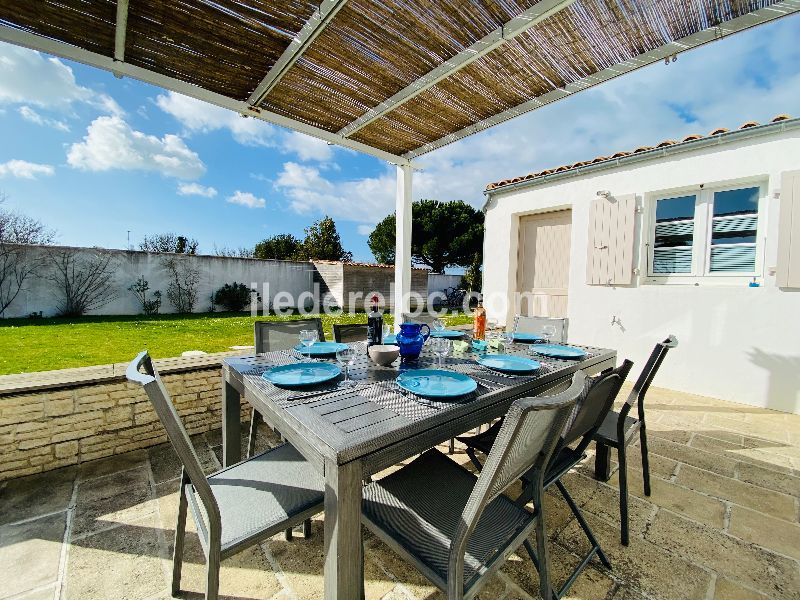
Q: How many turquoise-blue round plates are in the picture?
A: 8